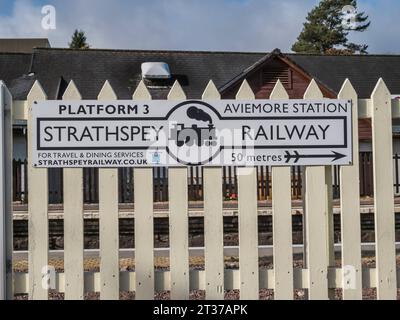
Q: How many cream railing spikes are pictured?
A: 11